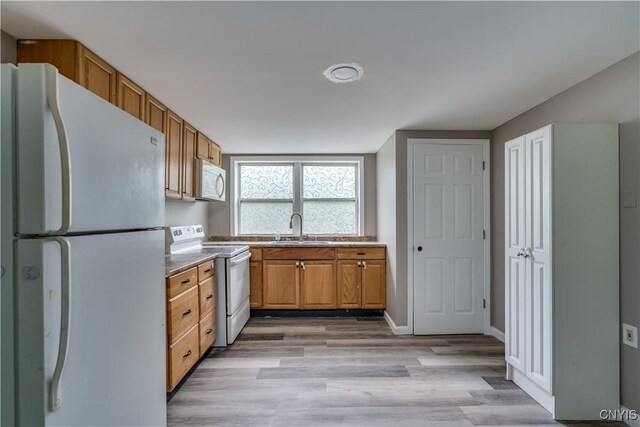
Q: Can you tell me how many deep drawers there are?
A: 4